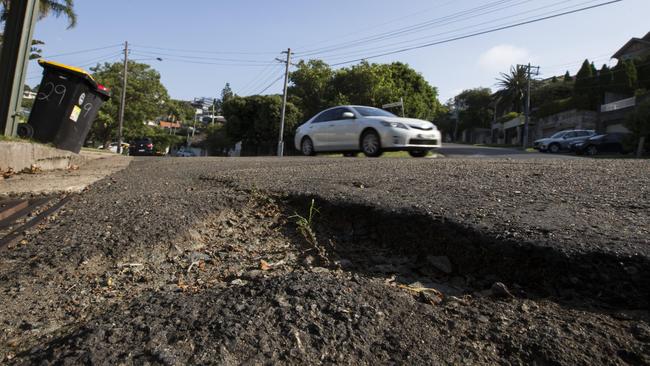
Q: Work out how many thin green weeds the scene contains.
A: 1